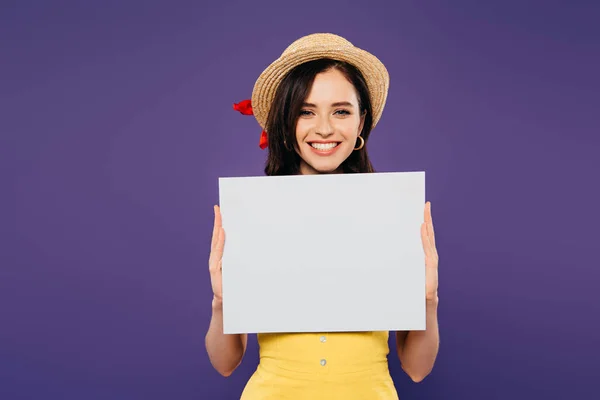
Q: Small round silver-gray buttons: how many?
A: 2